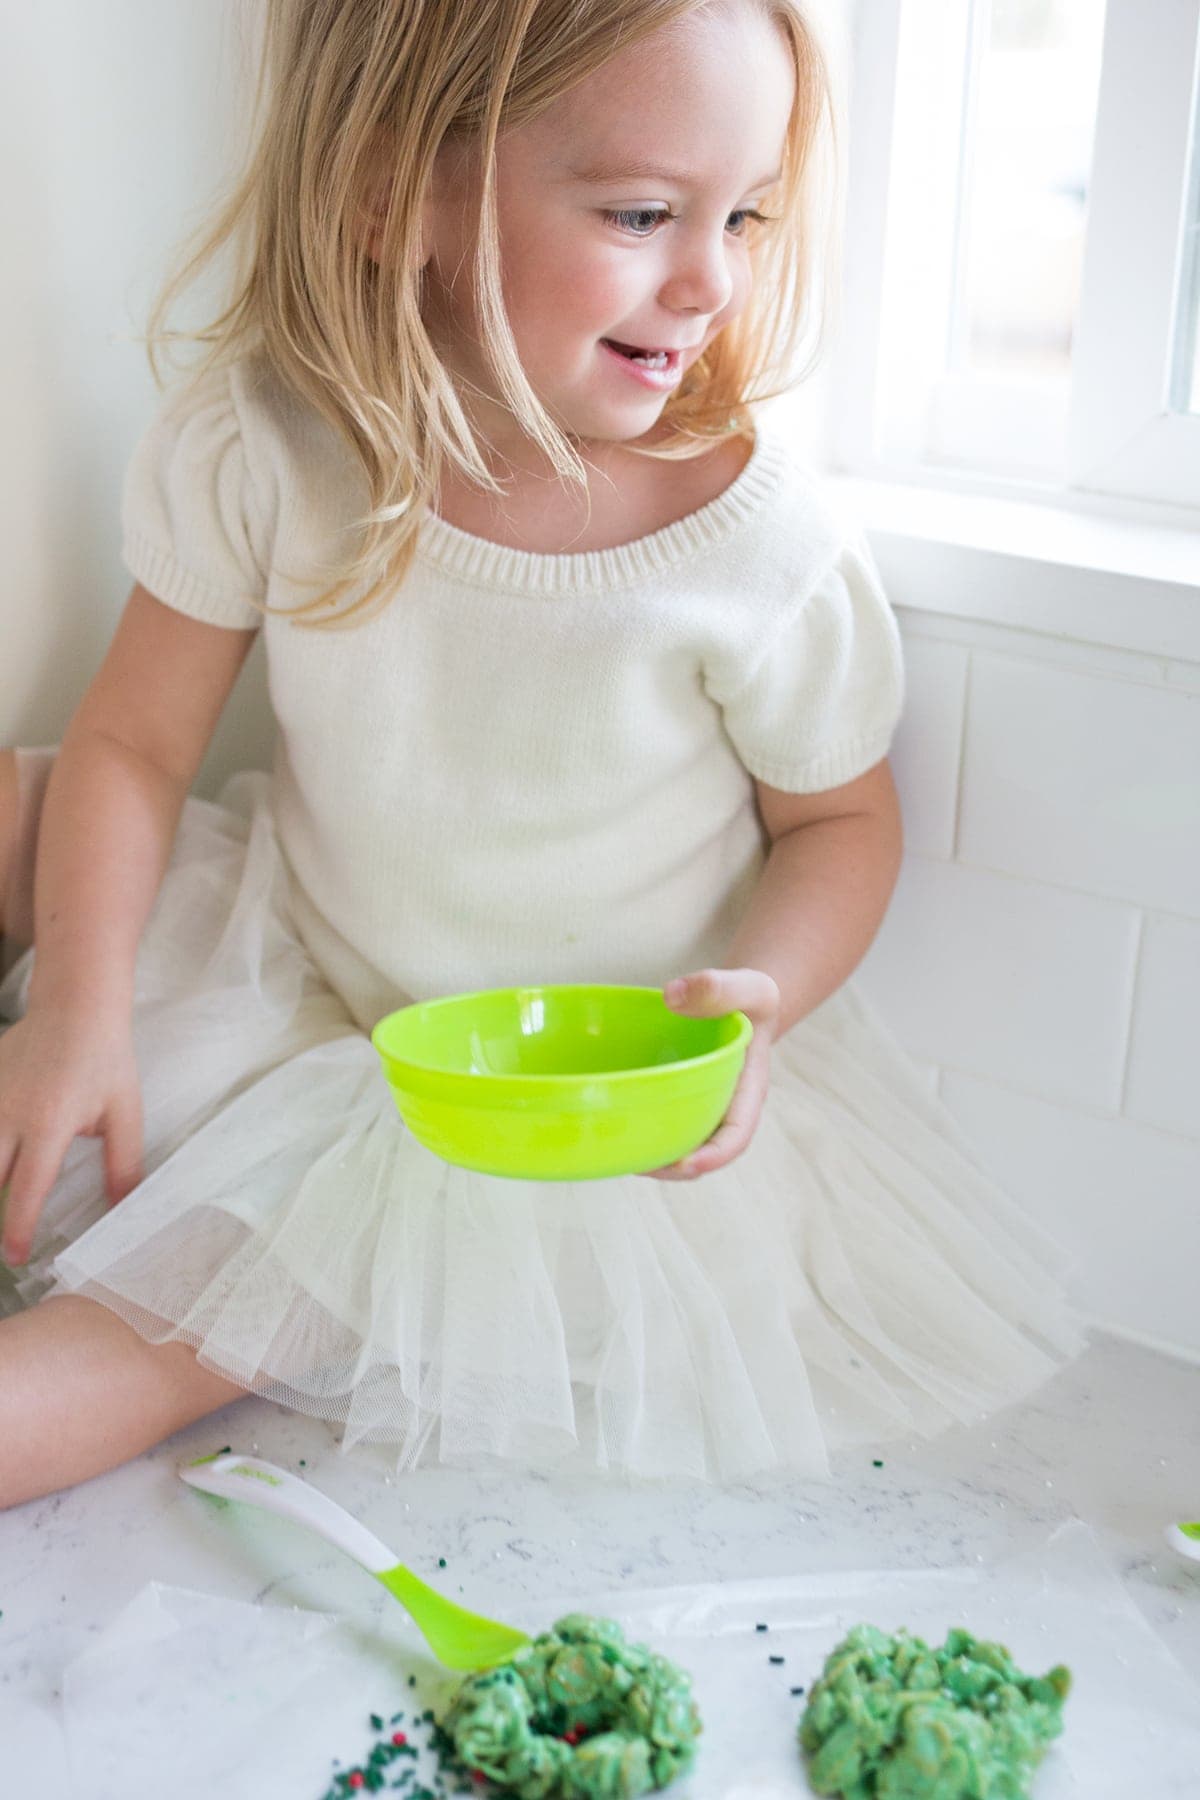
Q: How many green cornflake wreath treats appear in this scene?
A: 2